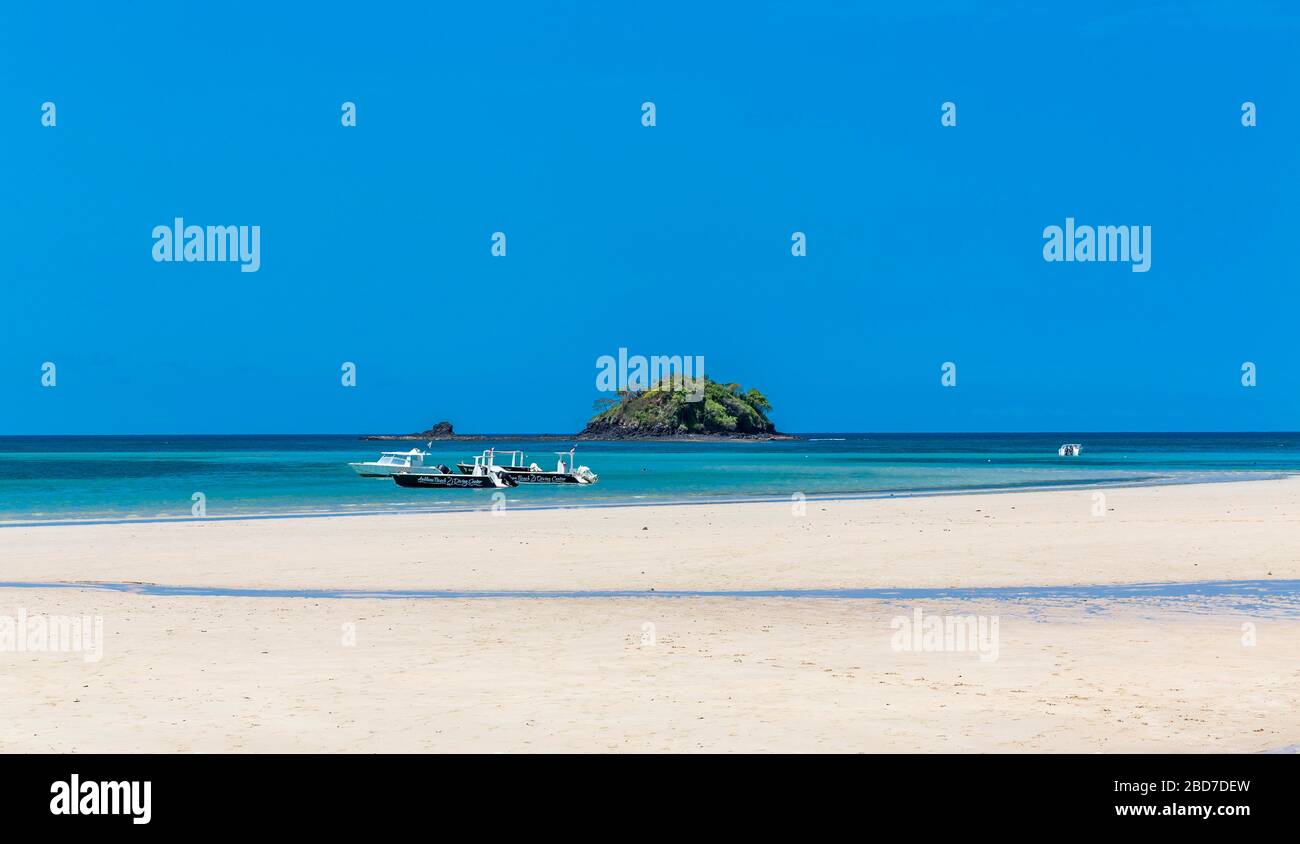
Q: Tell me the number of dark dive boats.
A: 3